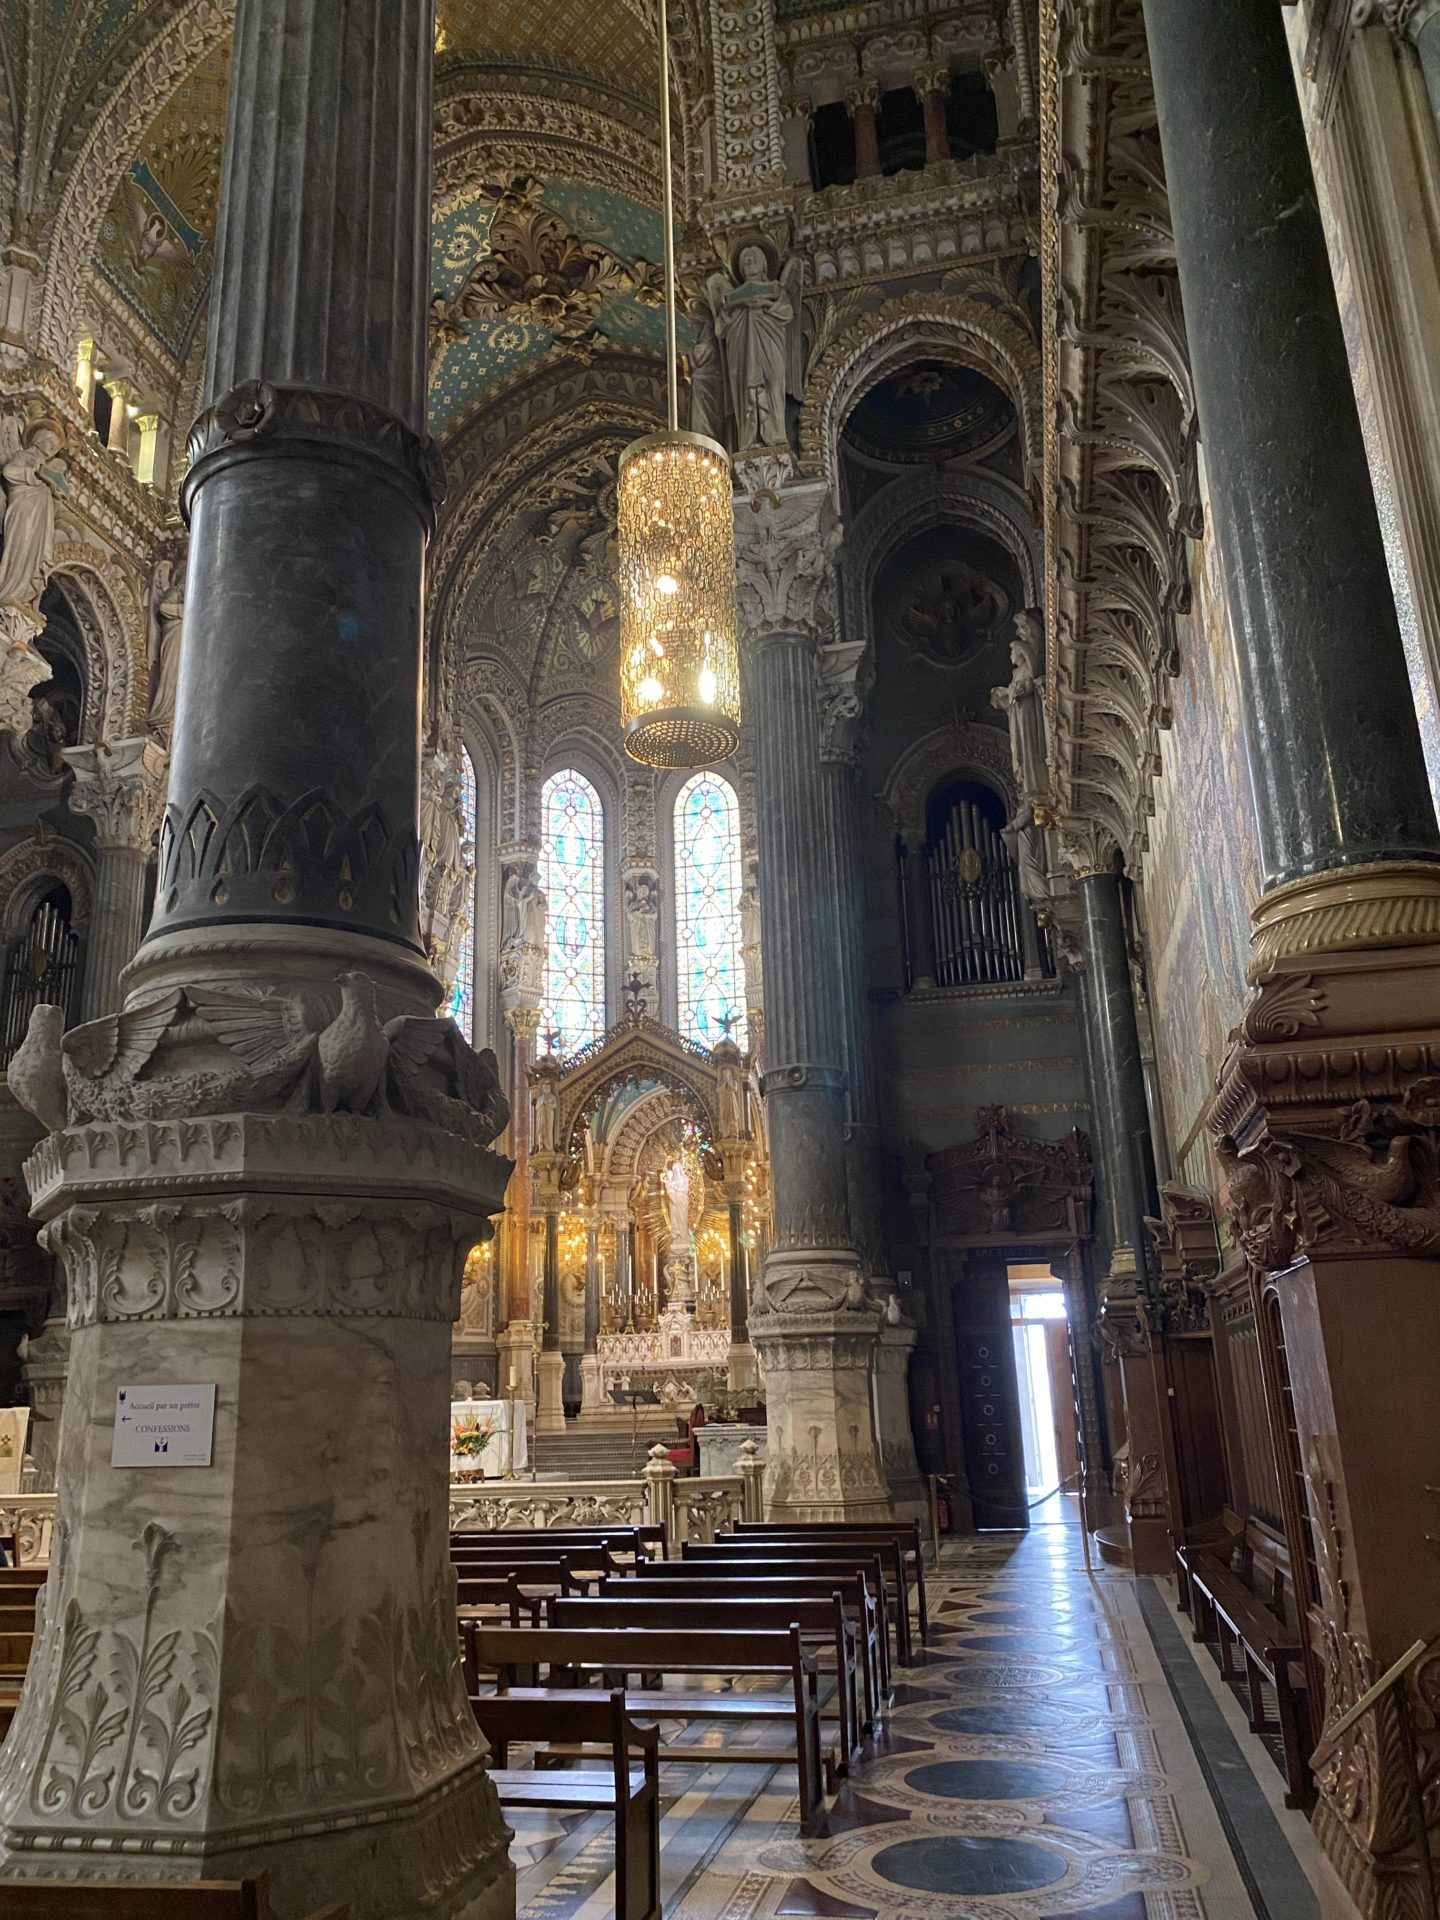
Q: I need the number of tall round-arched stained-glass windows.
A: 3